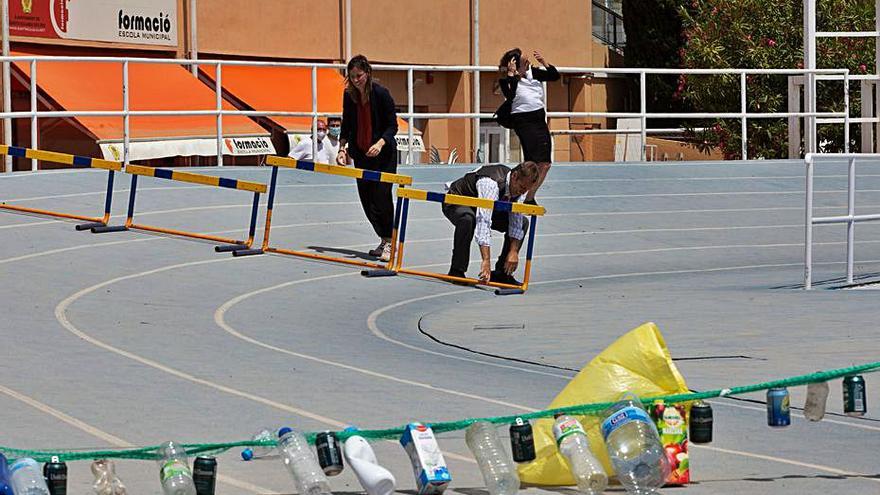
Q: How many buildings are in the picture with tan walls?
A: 1